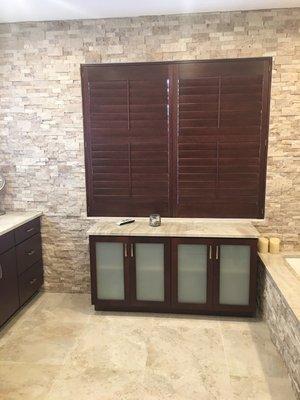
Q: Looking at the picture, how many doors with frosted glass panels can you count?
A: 4